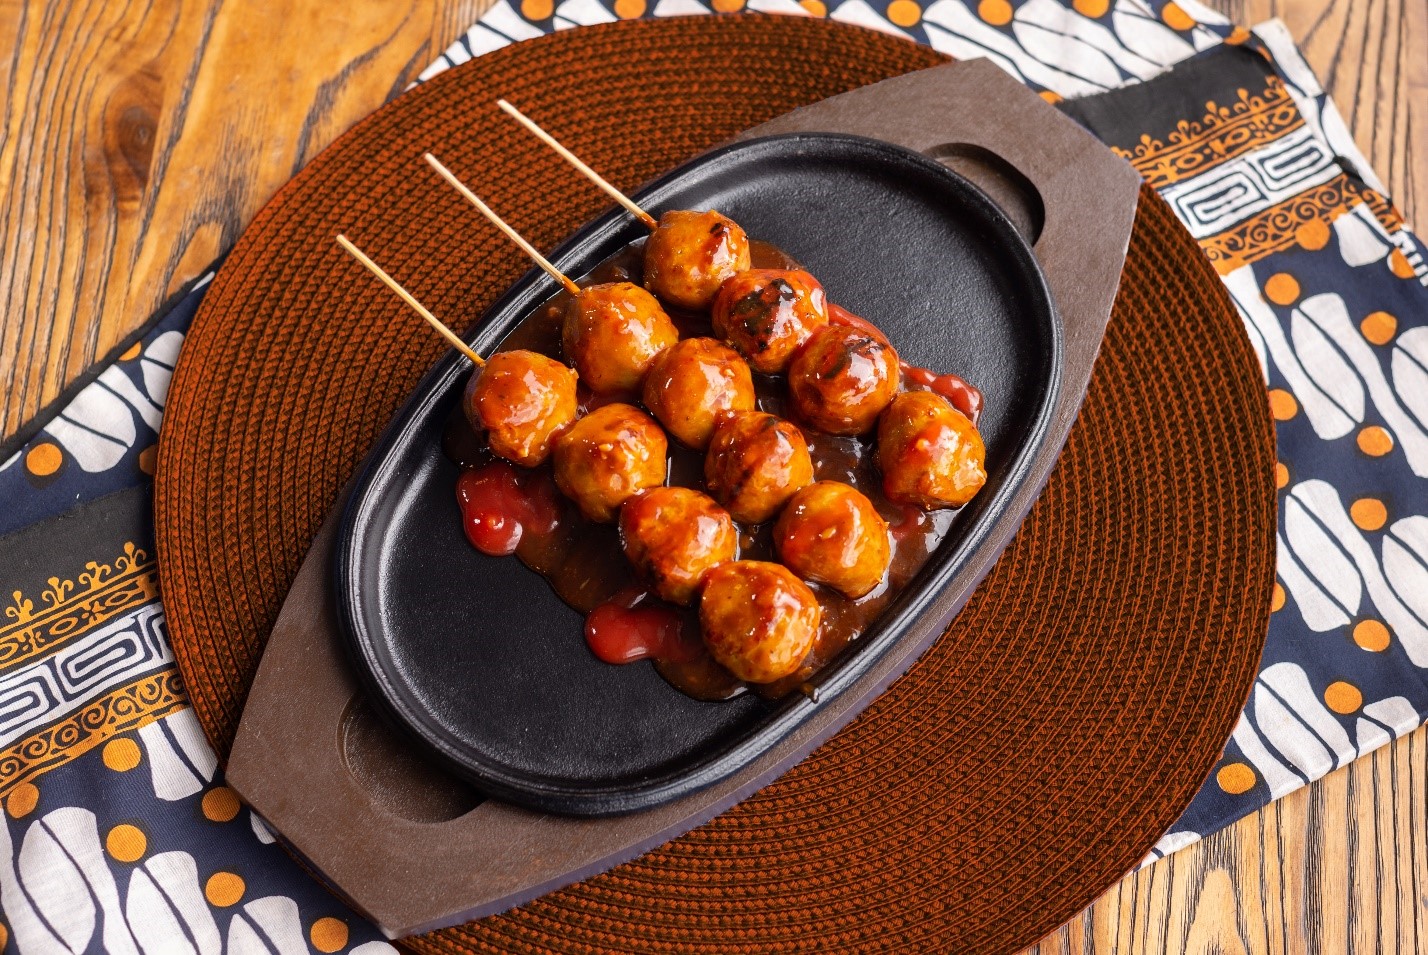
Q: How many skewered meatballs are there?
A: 12